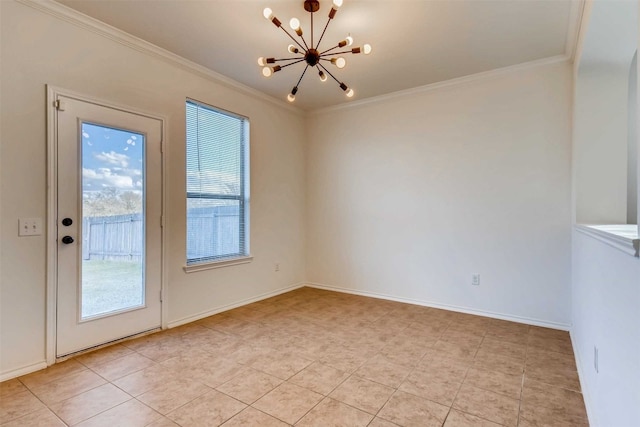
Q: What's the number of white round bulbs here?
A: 12